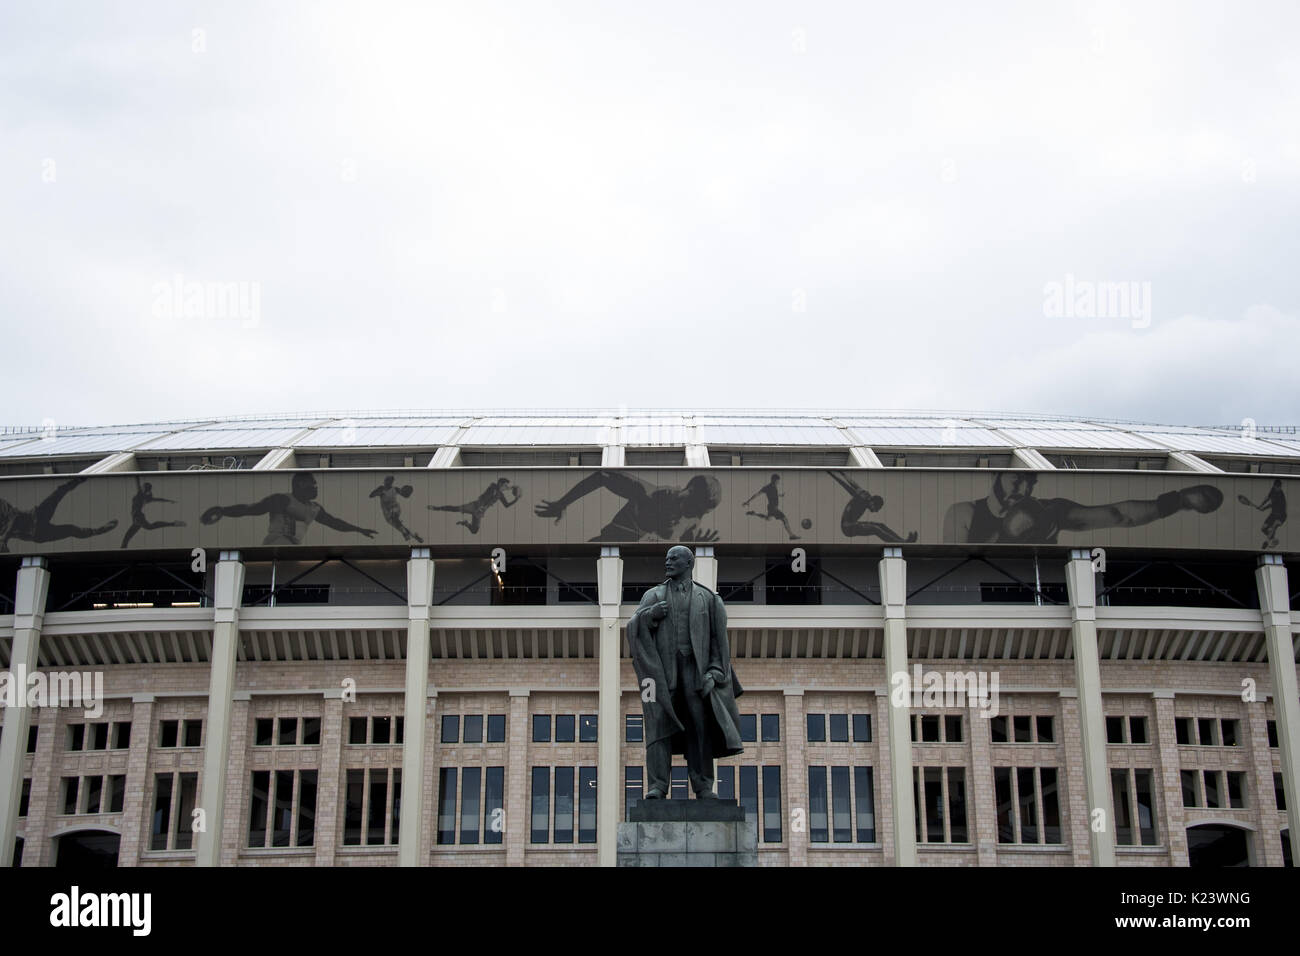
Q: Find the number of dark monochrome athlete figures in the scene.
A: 10